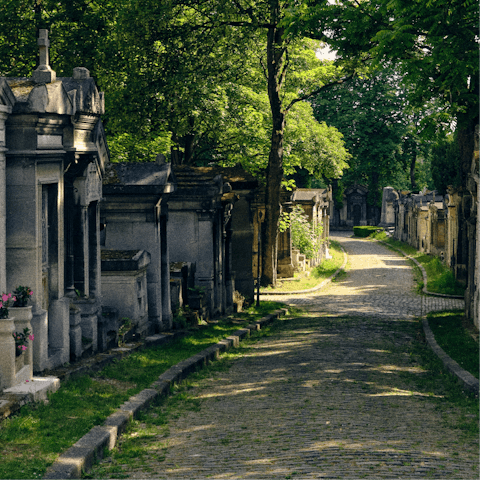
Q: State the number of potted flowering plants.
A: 3